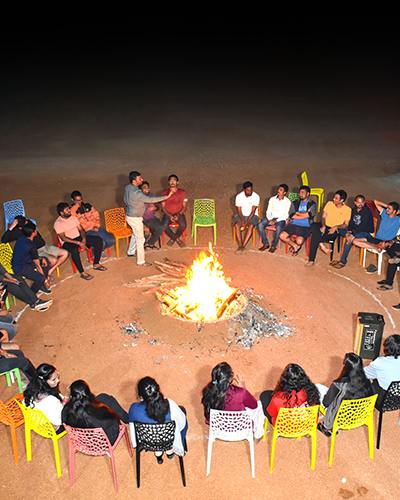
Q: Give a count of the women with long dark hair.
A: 6